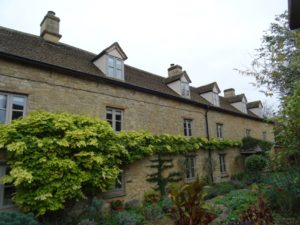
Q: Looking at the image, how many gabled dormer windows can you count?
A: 5